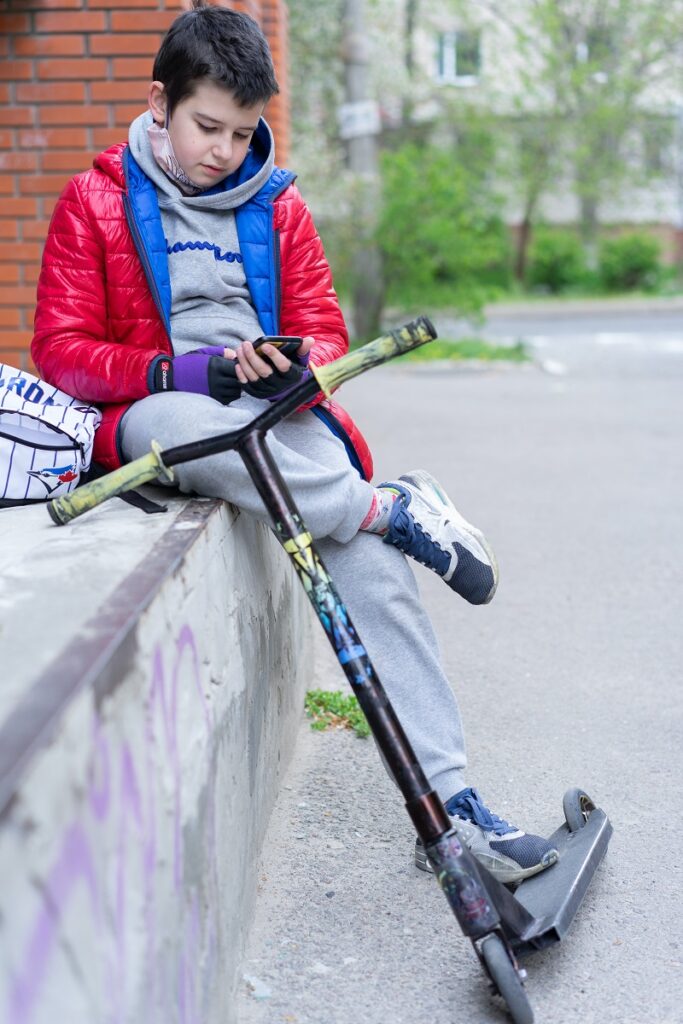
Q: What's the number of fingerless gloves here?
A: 2